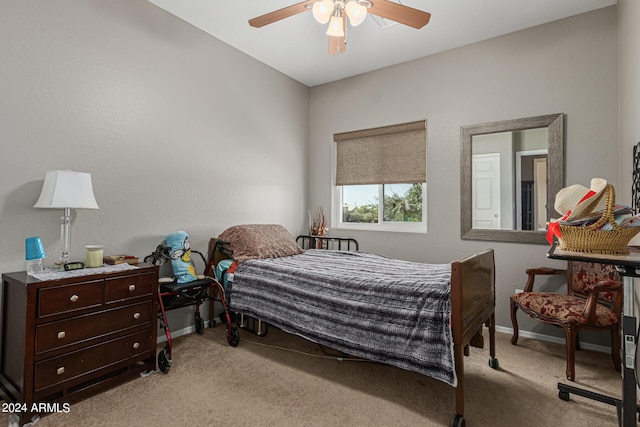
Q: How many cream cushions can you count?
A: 0